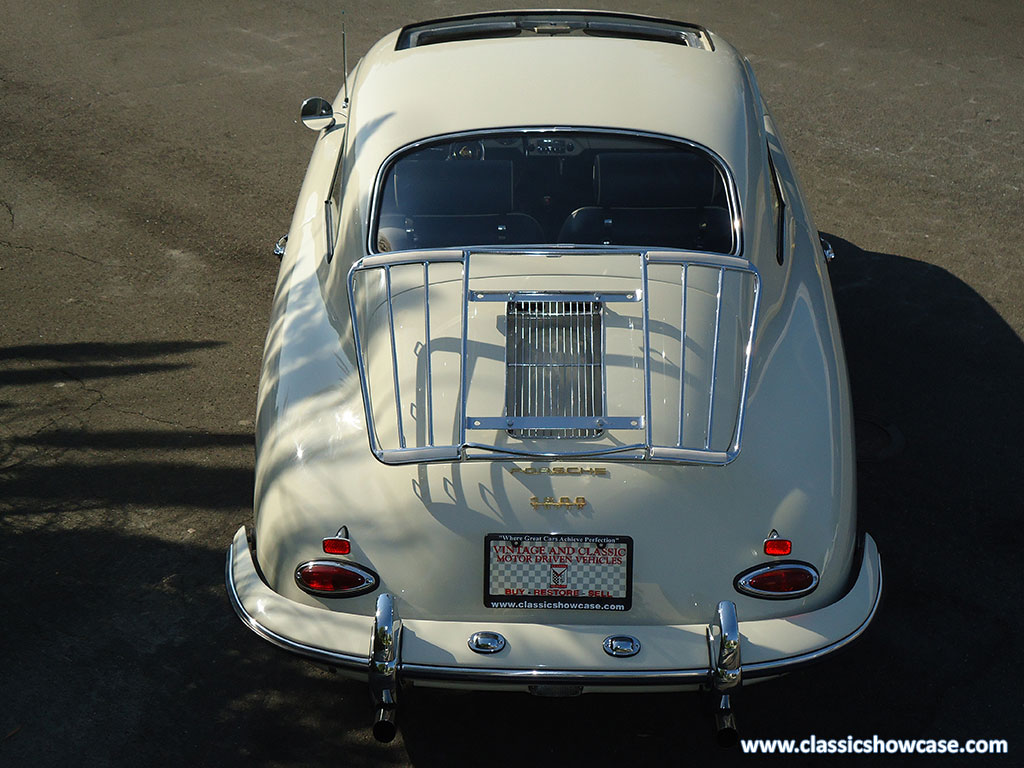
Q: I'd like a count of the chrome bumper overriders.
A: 2